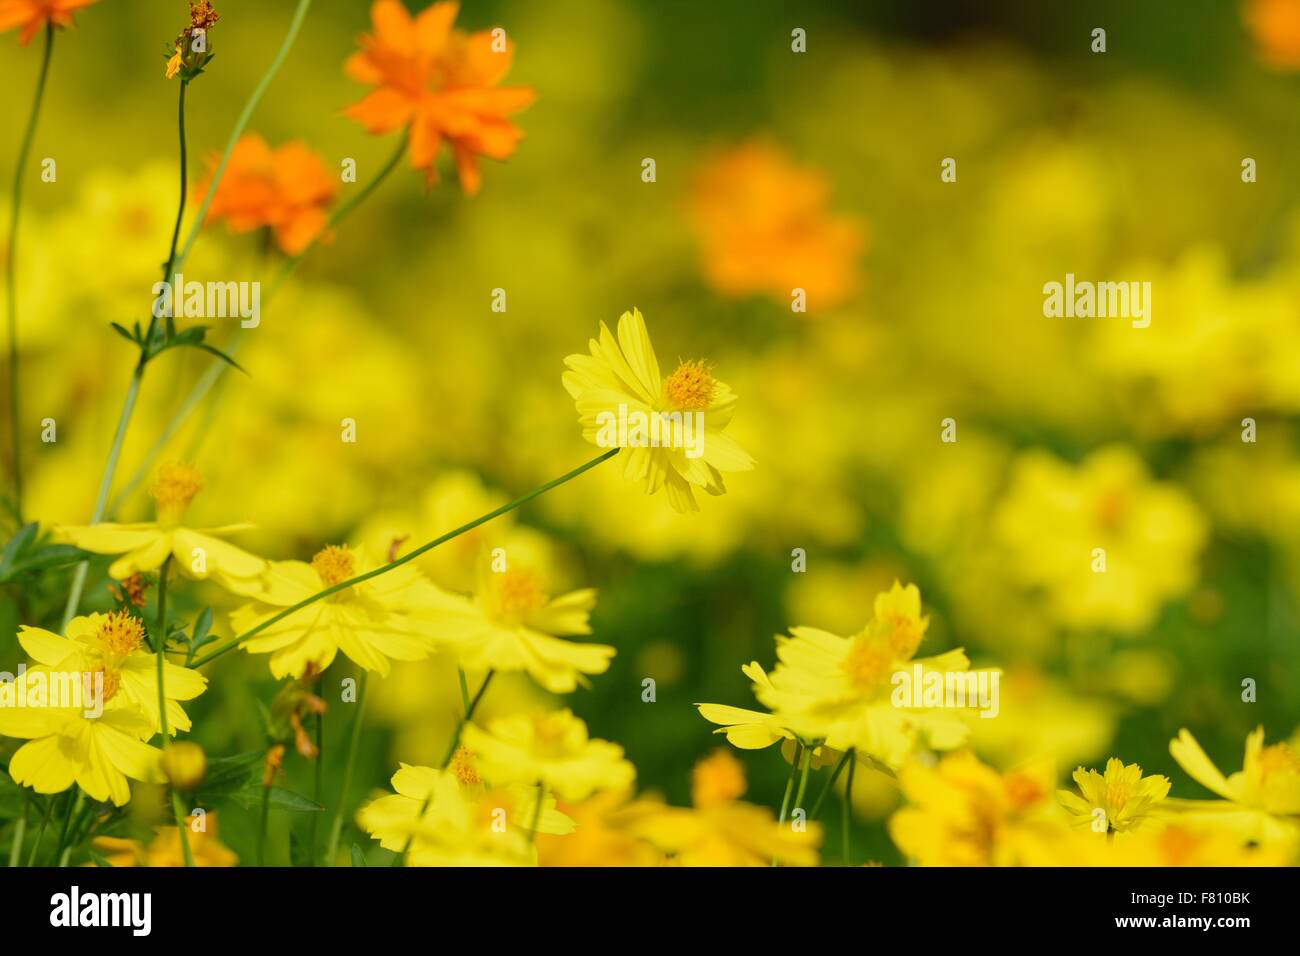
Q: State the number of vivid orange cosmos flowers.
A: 5